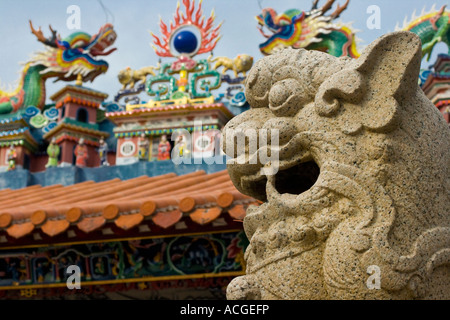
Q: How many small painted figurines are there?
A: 7